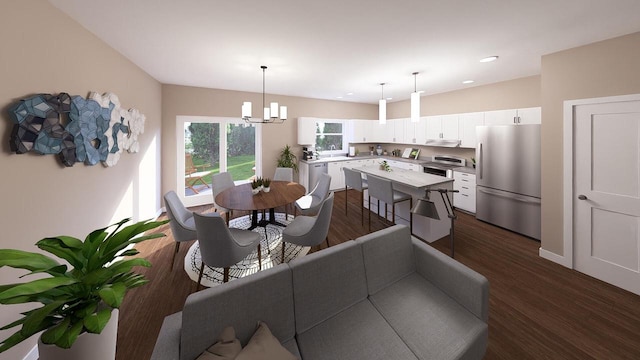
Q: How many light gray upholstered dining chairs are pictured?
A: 6